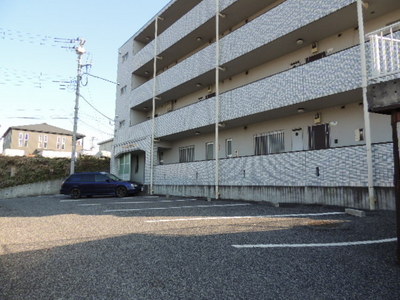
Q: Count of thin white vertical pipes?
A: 3